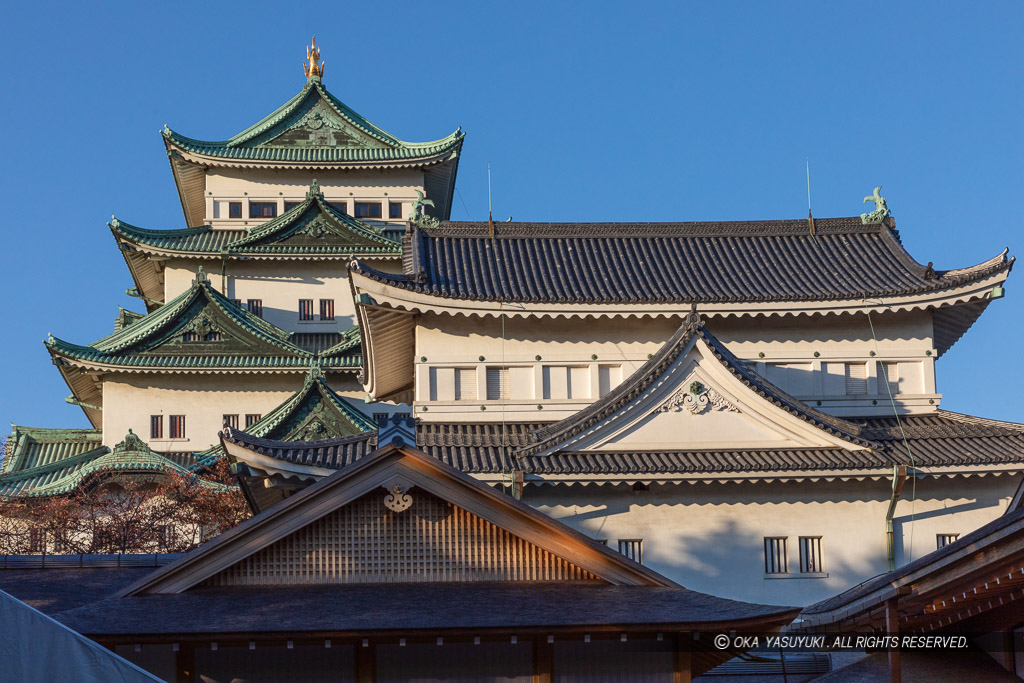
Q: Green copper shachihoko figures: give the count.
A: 2